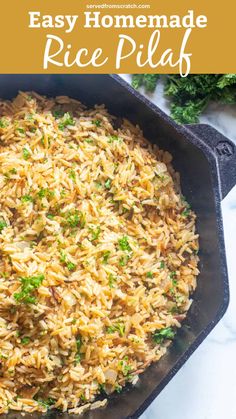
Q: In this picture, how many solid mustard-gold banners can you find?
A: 1